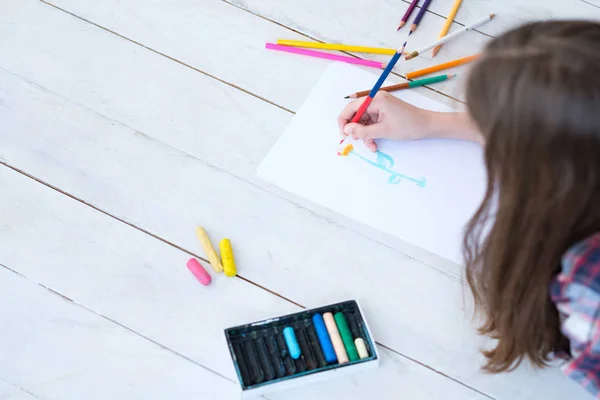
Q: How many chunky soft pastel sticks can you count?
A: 8